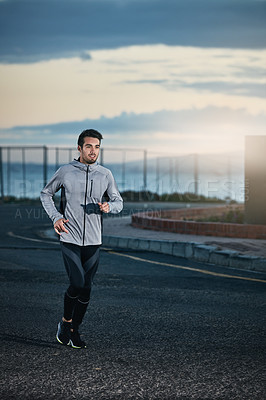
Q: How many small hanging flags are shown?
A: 0